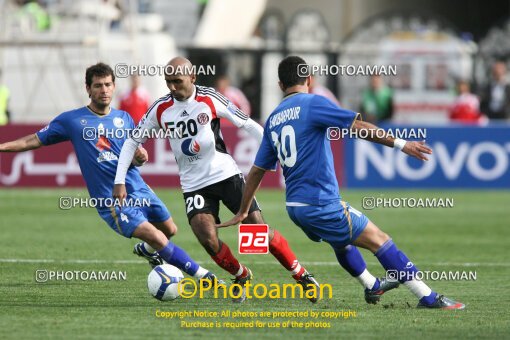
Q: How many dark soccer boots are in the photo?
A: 6